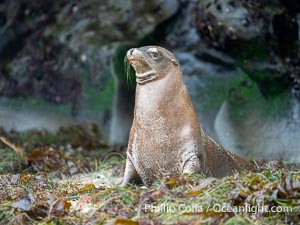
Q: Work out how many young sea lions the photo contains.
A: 1